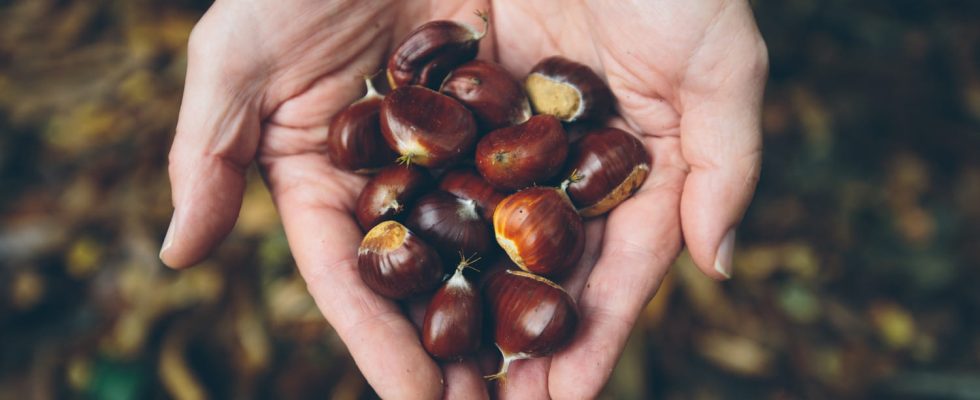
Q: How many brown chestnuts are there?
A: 14